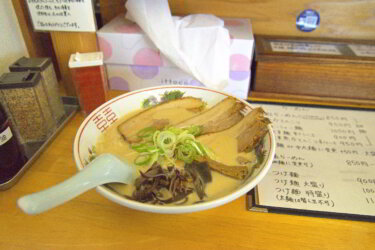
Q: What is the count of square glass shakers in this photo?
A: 3